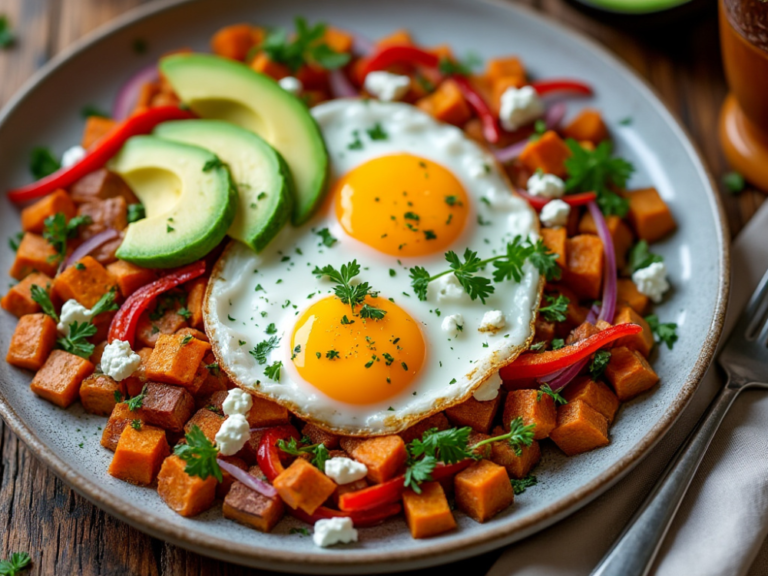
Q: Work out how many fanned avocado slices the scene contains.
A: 3